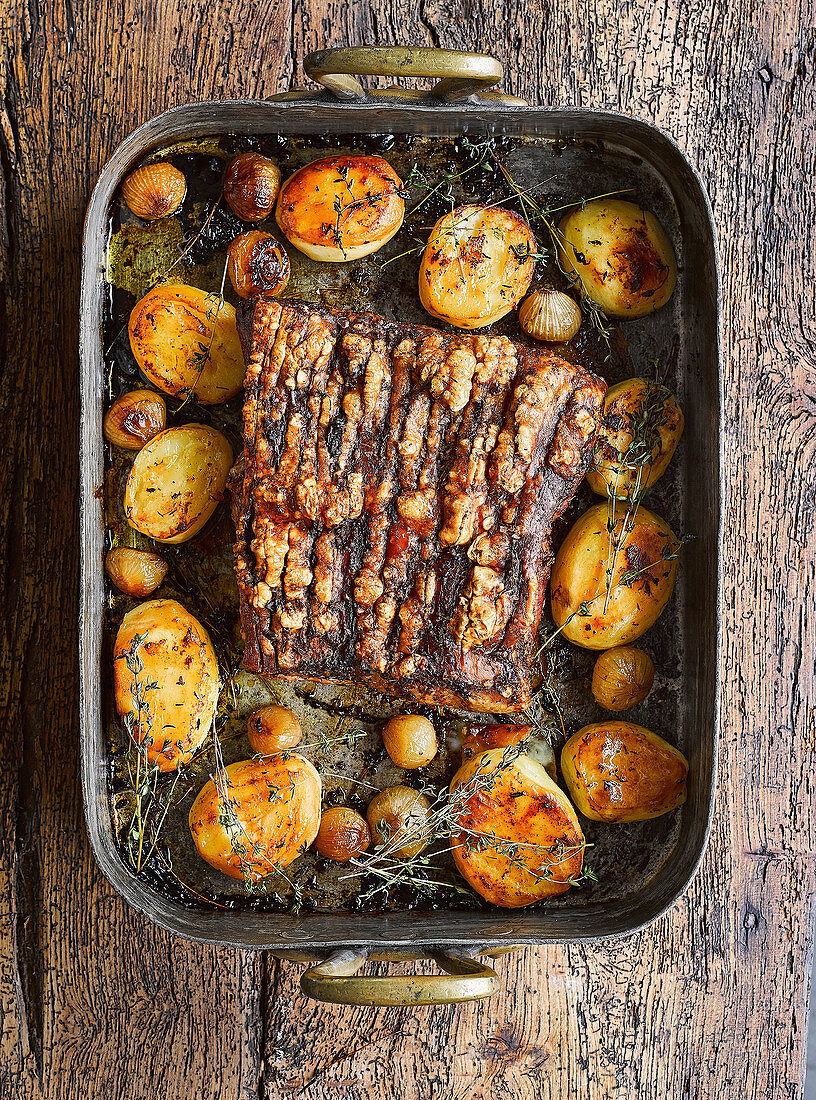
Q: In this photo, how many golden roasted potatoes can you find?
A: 11